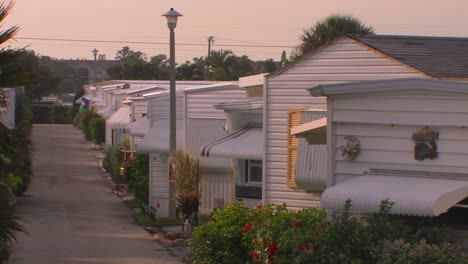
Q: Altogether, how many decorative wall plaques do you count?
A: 2